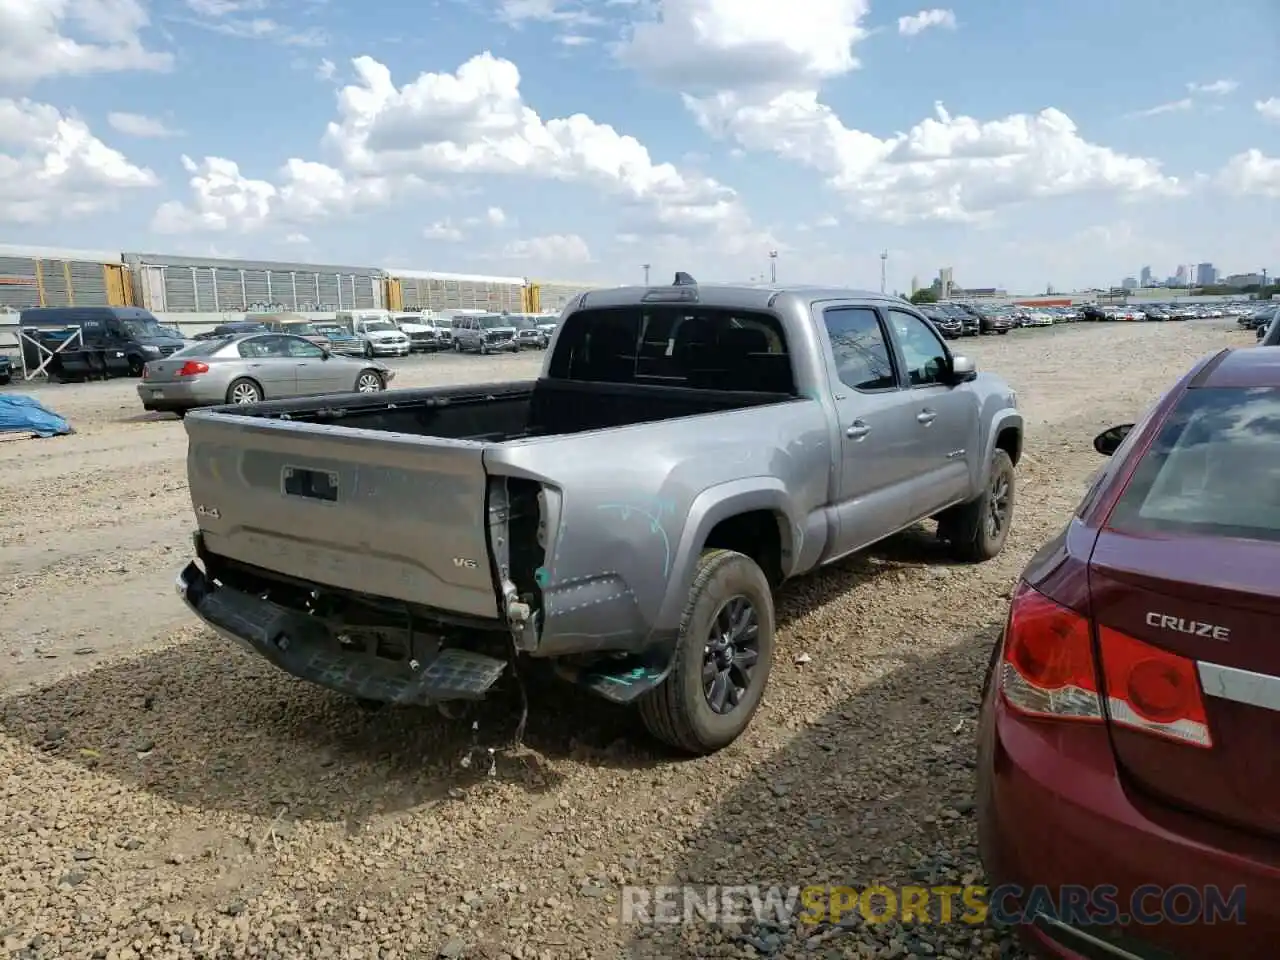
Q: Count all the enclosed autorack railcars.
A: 4